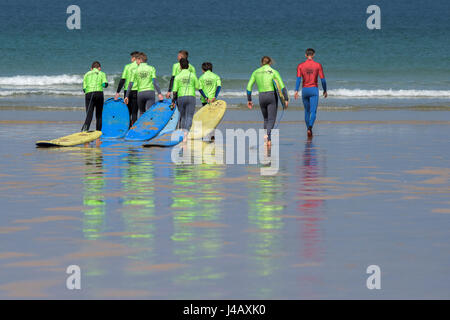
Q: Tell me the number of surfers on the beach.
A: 8